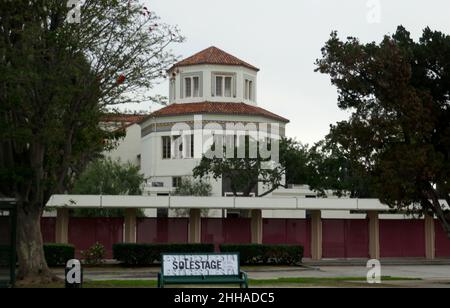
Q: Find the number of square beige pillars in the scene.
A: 7